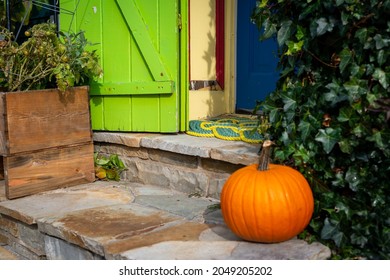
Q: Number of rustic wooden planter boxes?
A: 1